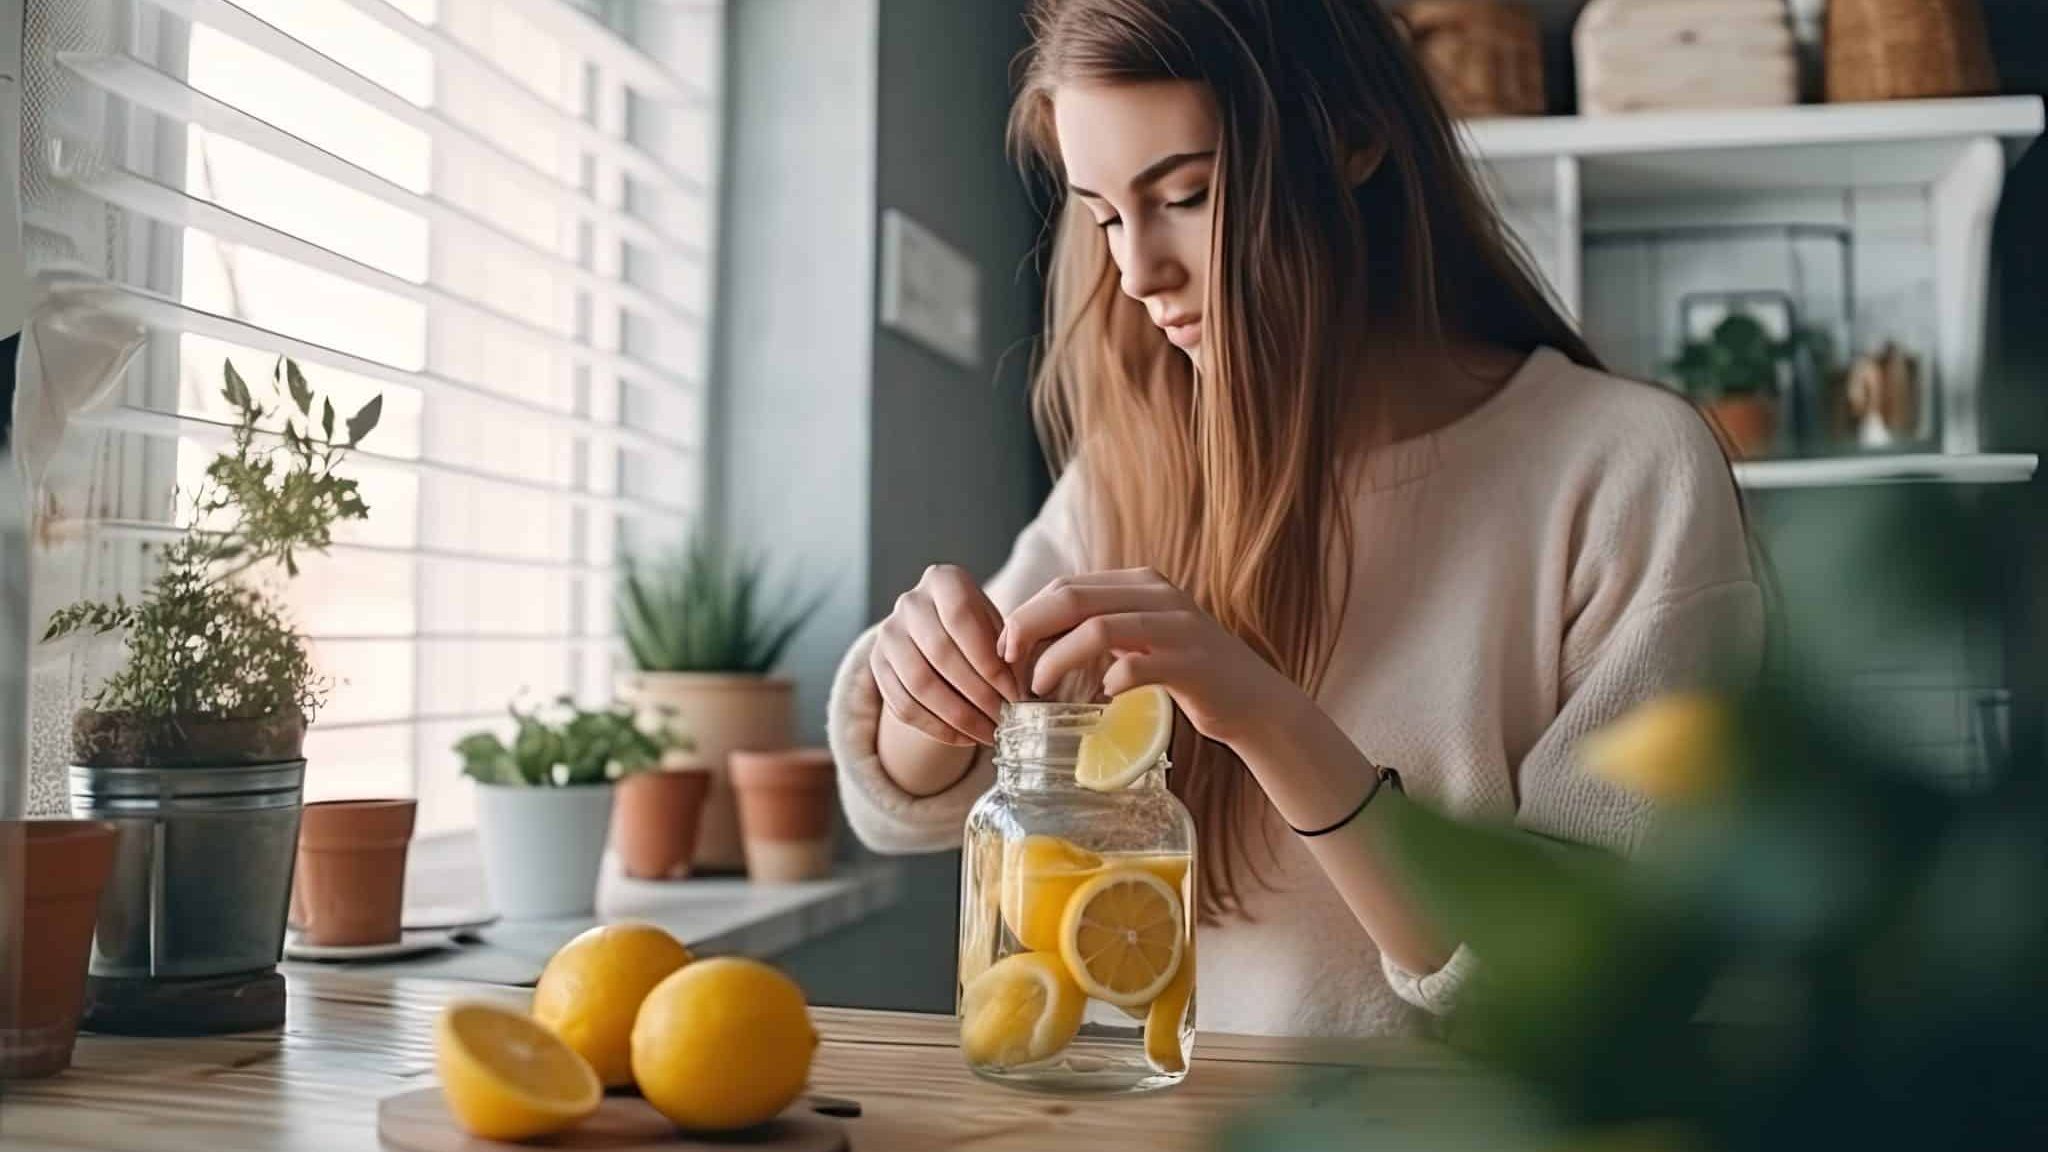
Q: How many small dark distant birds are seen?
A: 0